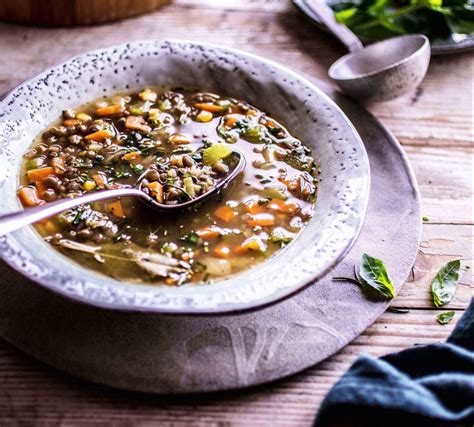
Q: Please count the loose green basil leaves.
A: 3